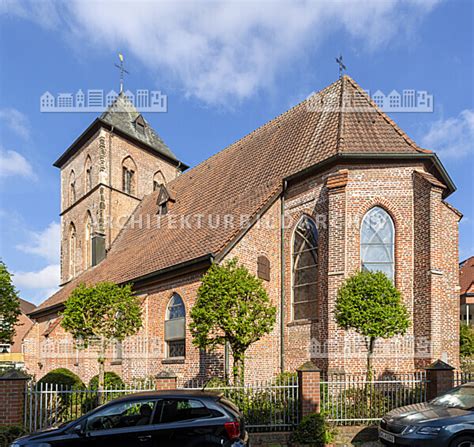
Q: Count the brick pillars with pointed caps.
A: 4